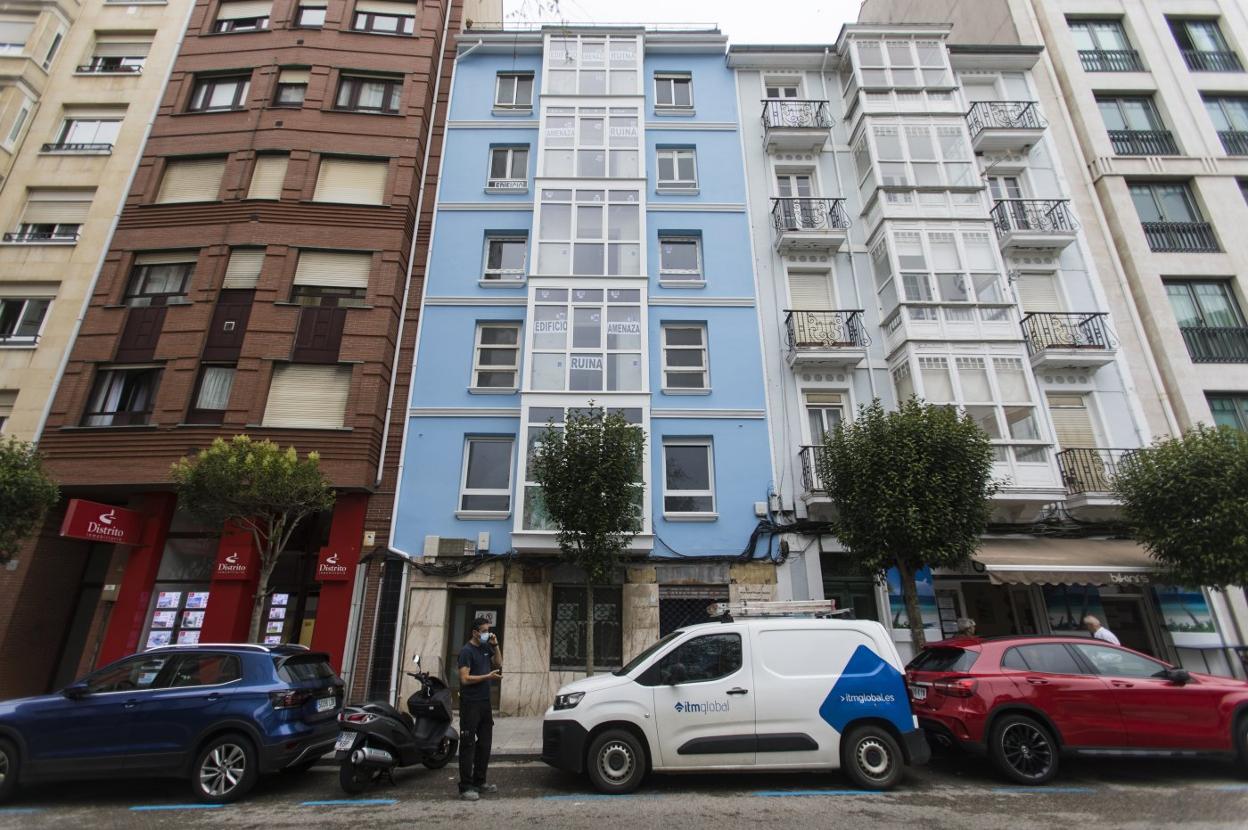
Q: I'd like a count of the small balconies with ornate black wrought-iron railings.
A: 8